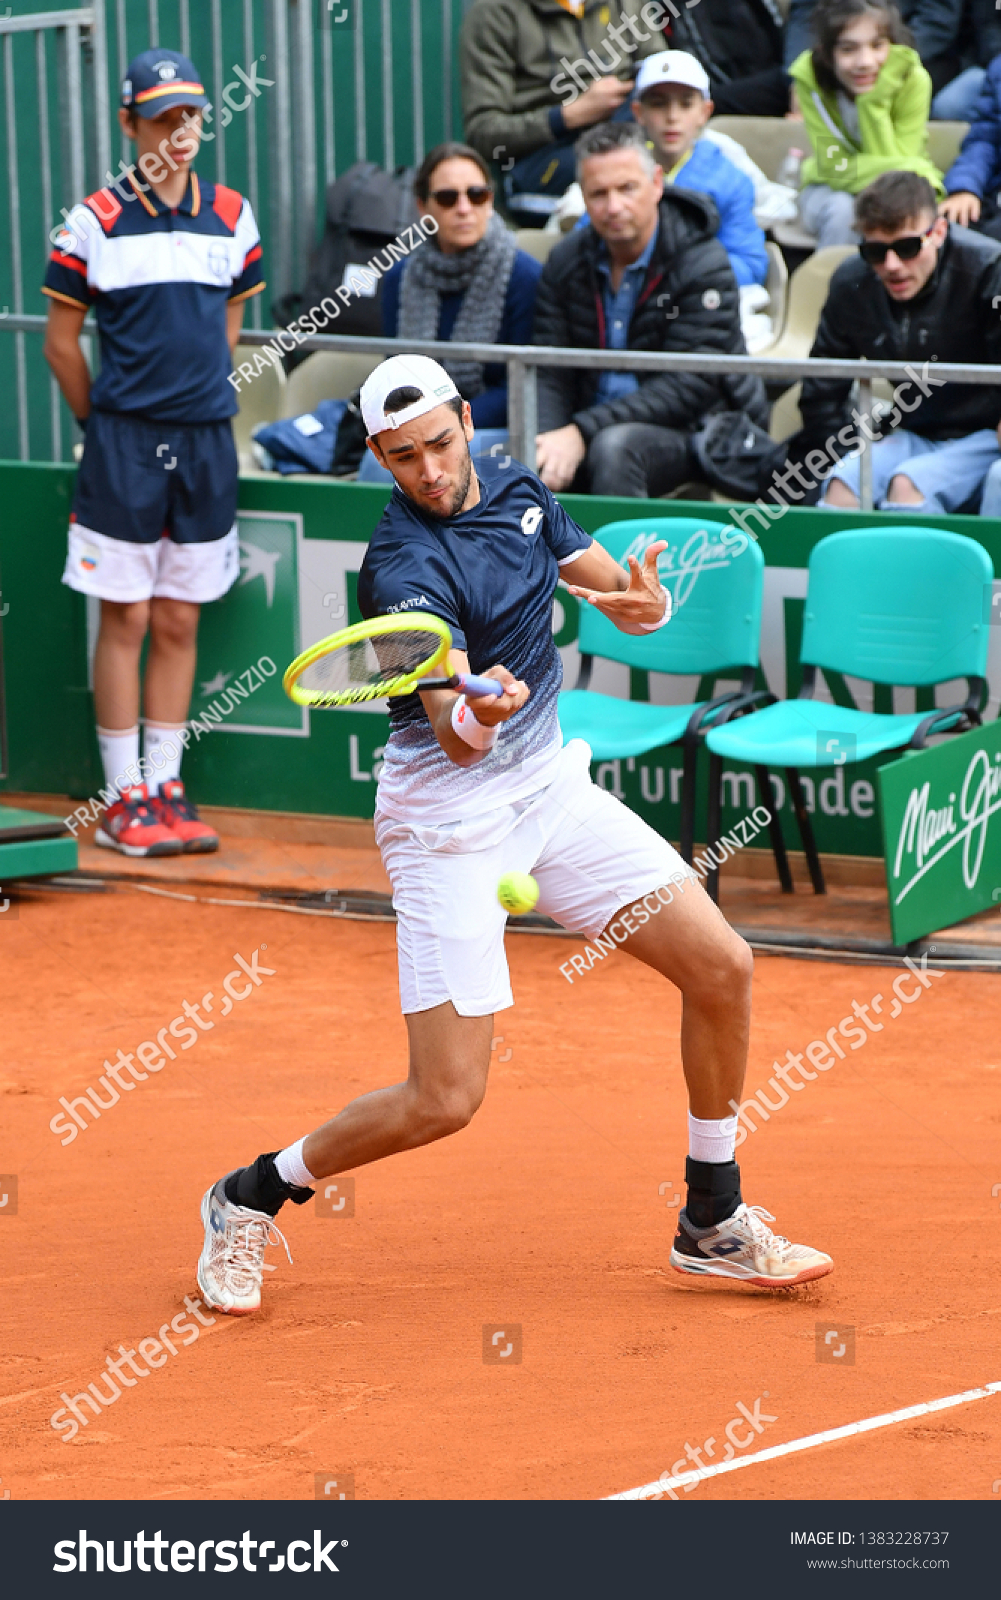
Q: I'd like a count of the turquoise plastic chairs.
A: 2